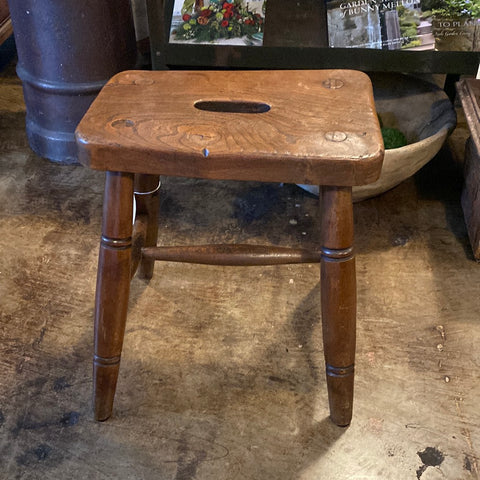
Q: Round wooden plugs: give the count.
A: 4